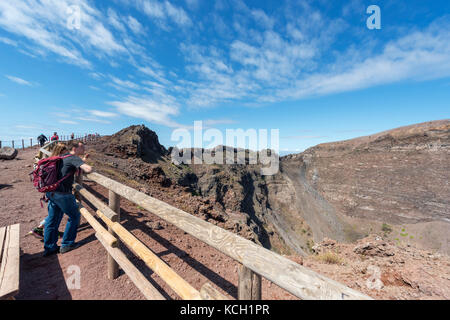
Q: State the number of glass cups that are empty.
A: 0